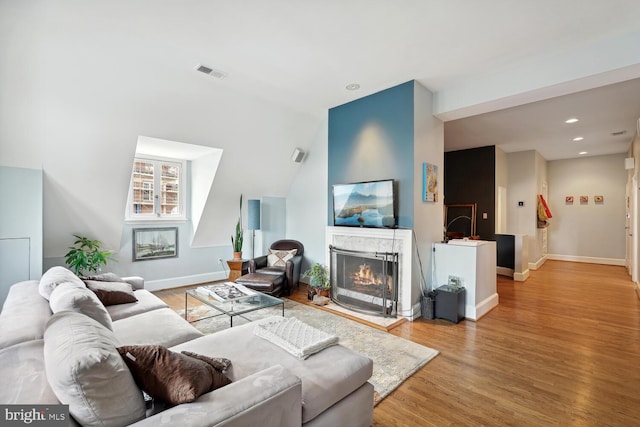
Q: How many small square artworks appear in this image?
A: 3